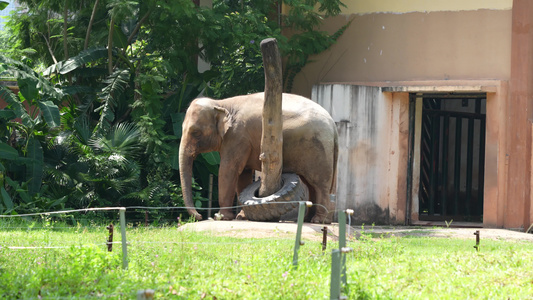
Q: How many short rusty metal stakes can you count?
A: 3